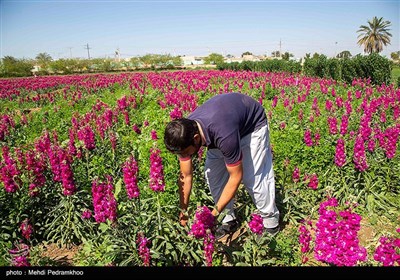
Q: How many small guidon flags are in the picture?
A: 0